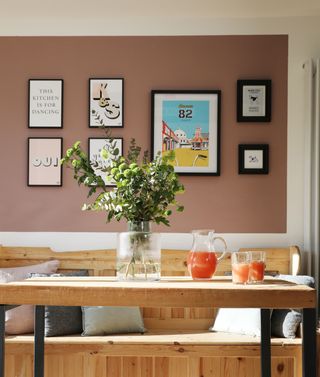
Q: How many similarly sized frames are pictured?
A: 4